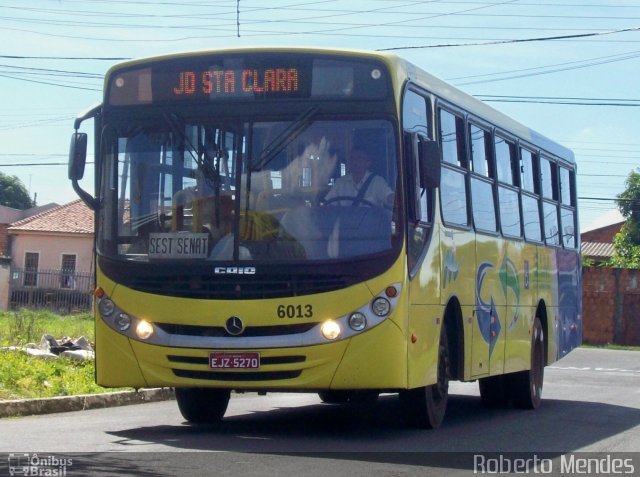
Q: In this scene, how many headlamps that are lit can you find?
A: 2